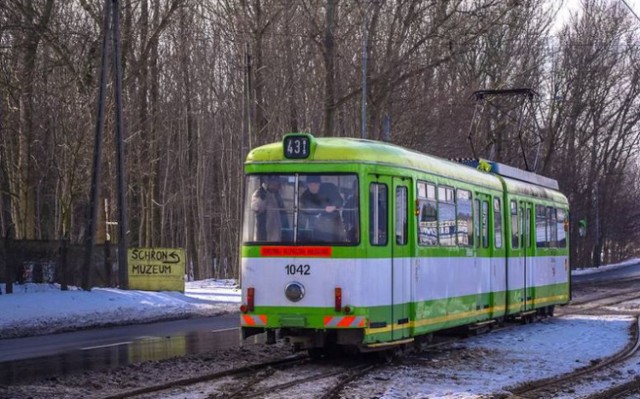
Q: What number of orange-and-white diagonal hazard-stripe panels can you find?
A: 2